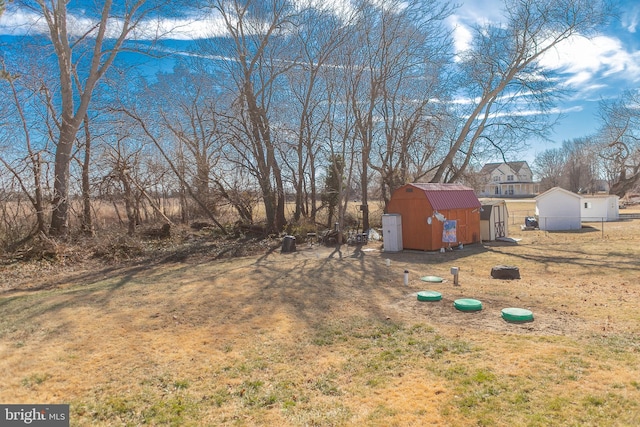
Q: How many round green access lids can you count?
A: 4